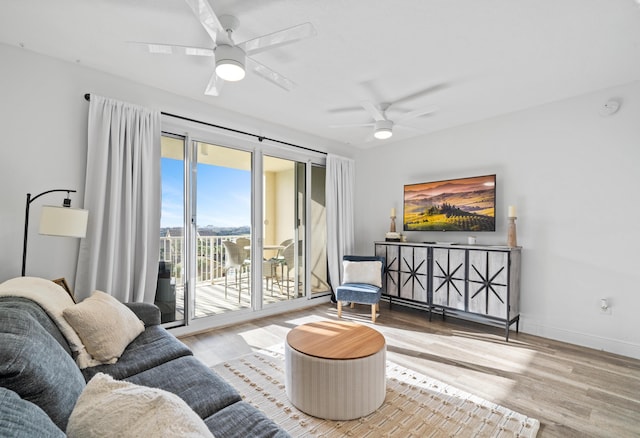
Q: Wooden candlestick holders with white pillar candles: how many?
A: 2